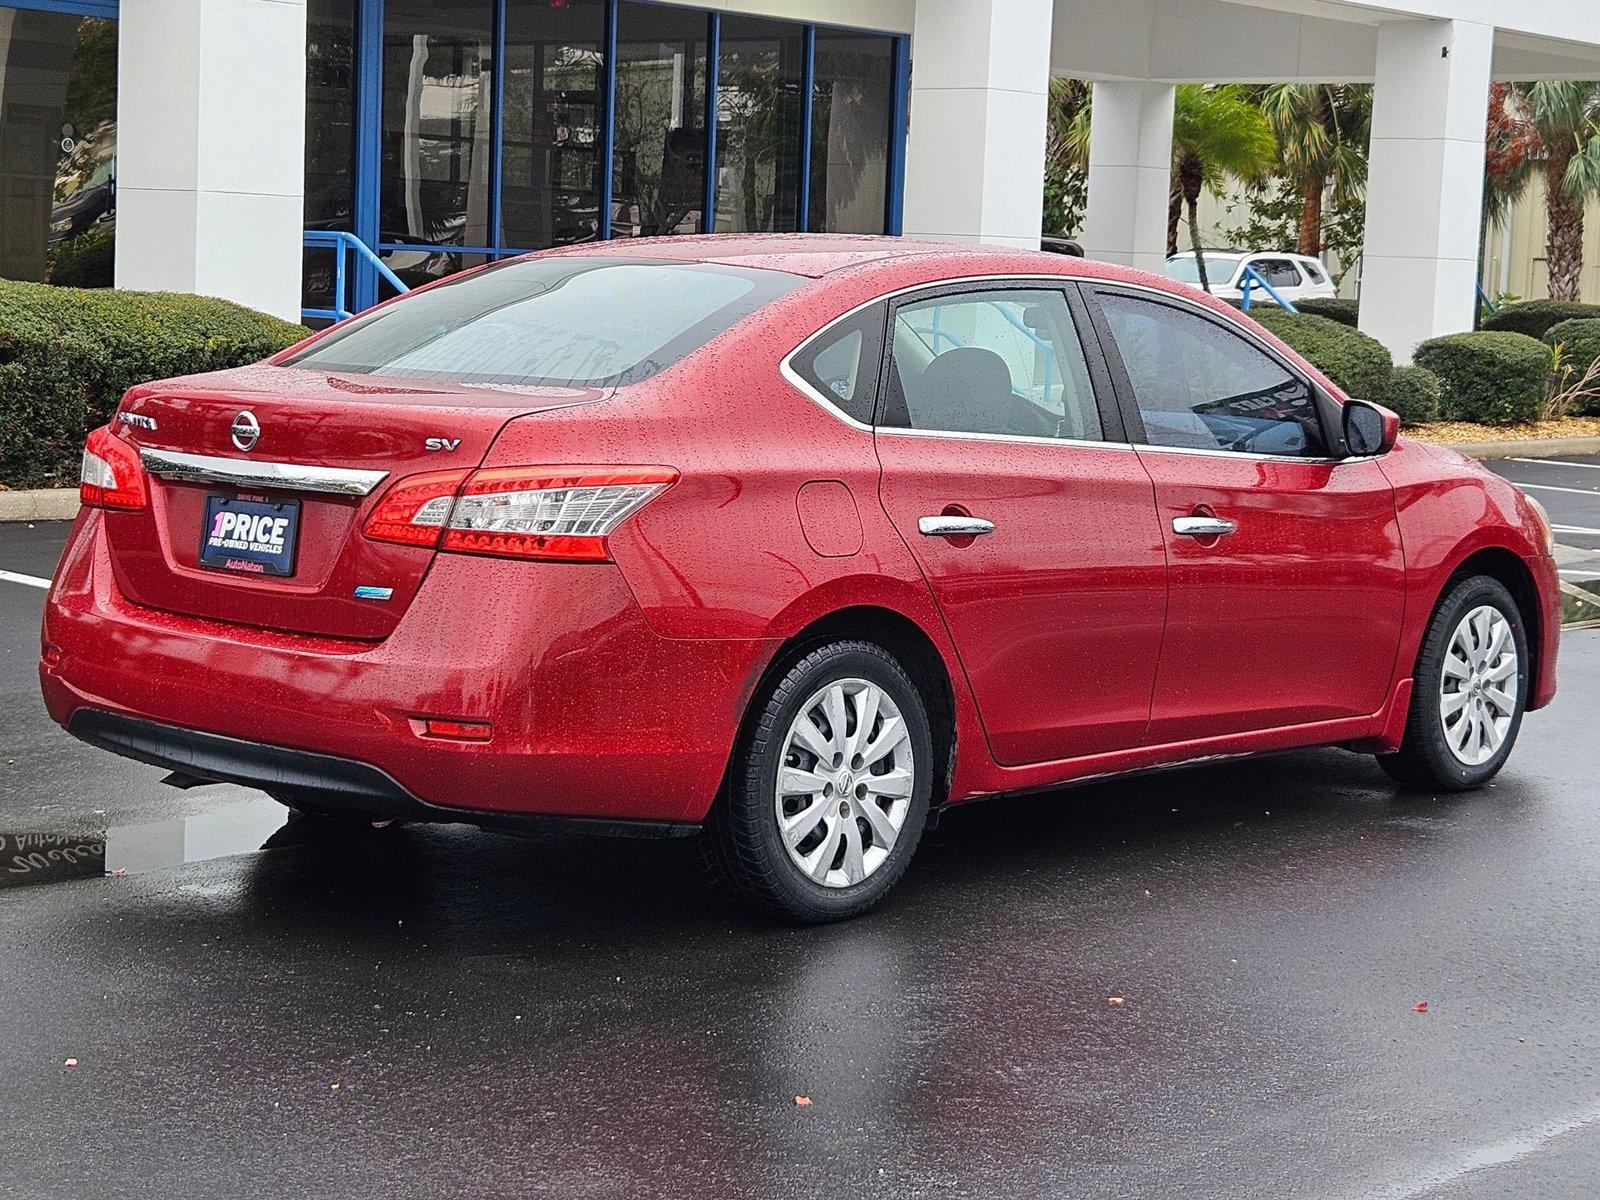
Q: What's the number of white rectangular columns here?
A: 4